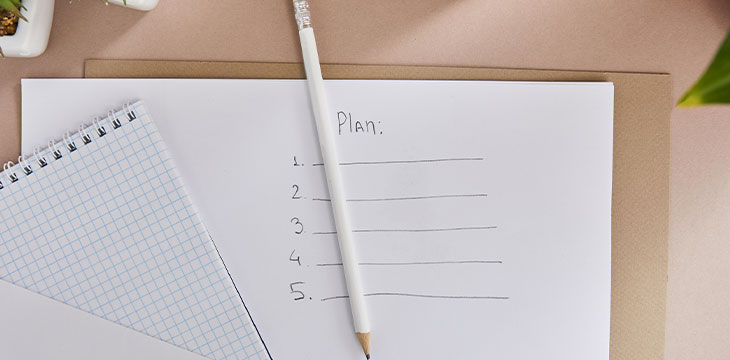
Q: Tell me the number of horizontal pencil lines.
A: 5